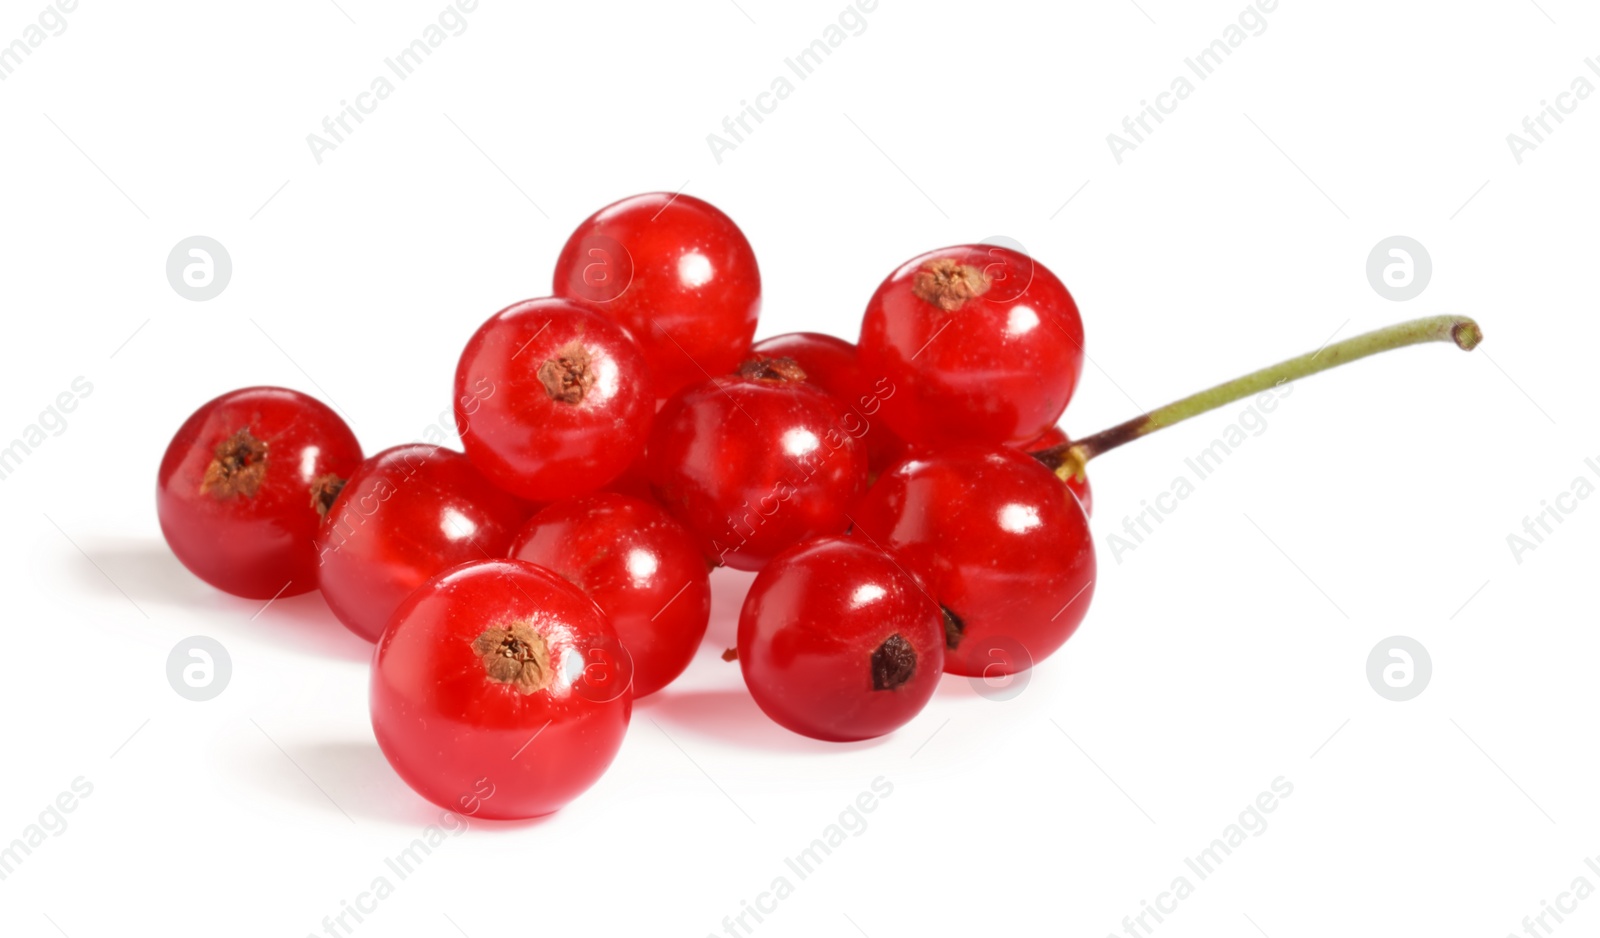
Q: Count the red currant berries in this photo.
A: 12